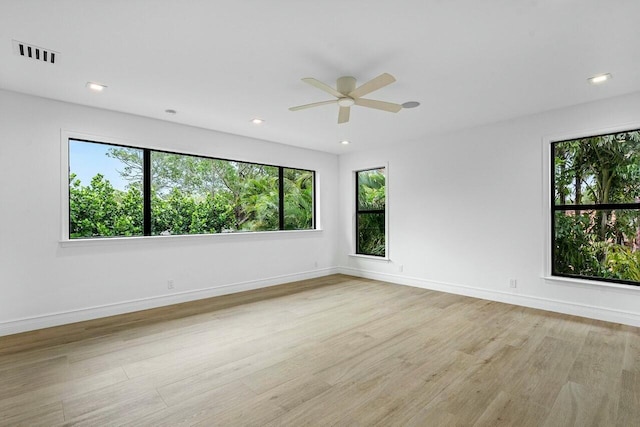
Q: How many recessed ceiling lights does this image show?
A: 4